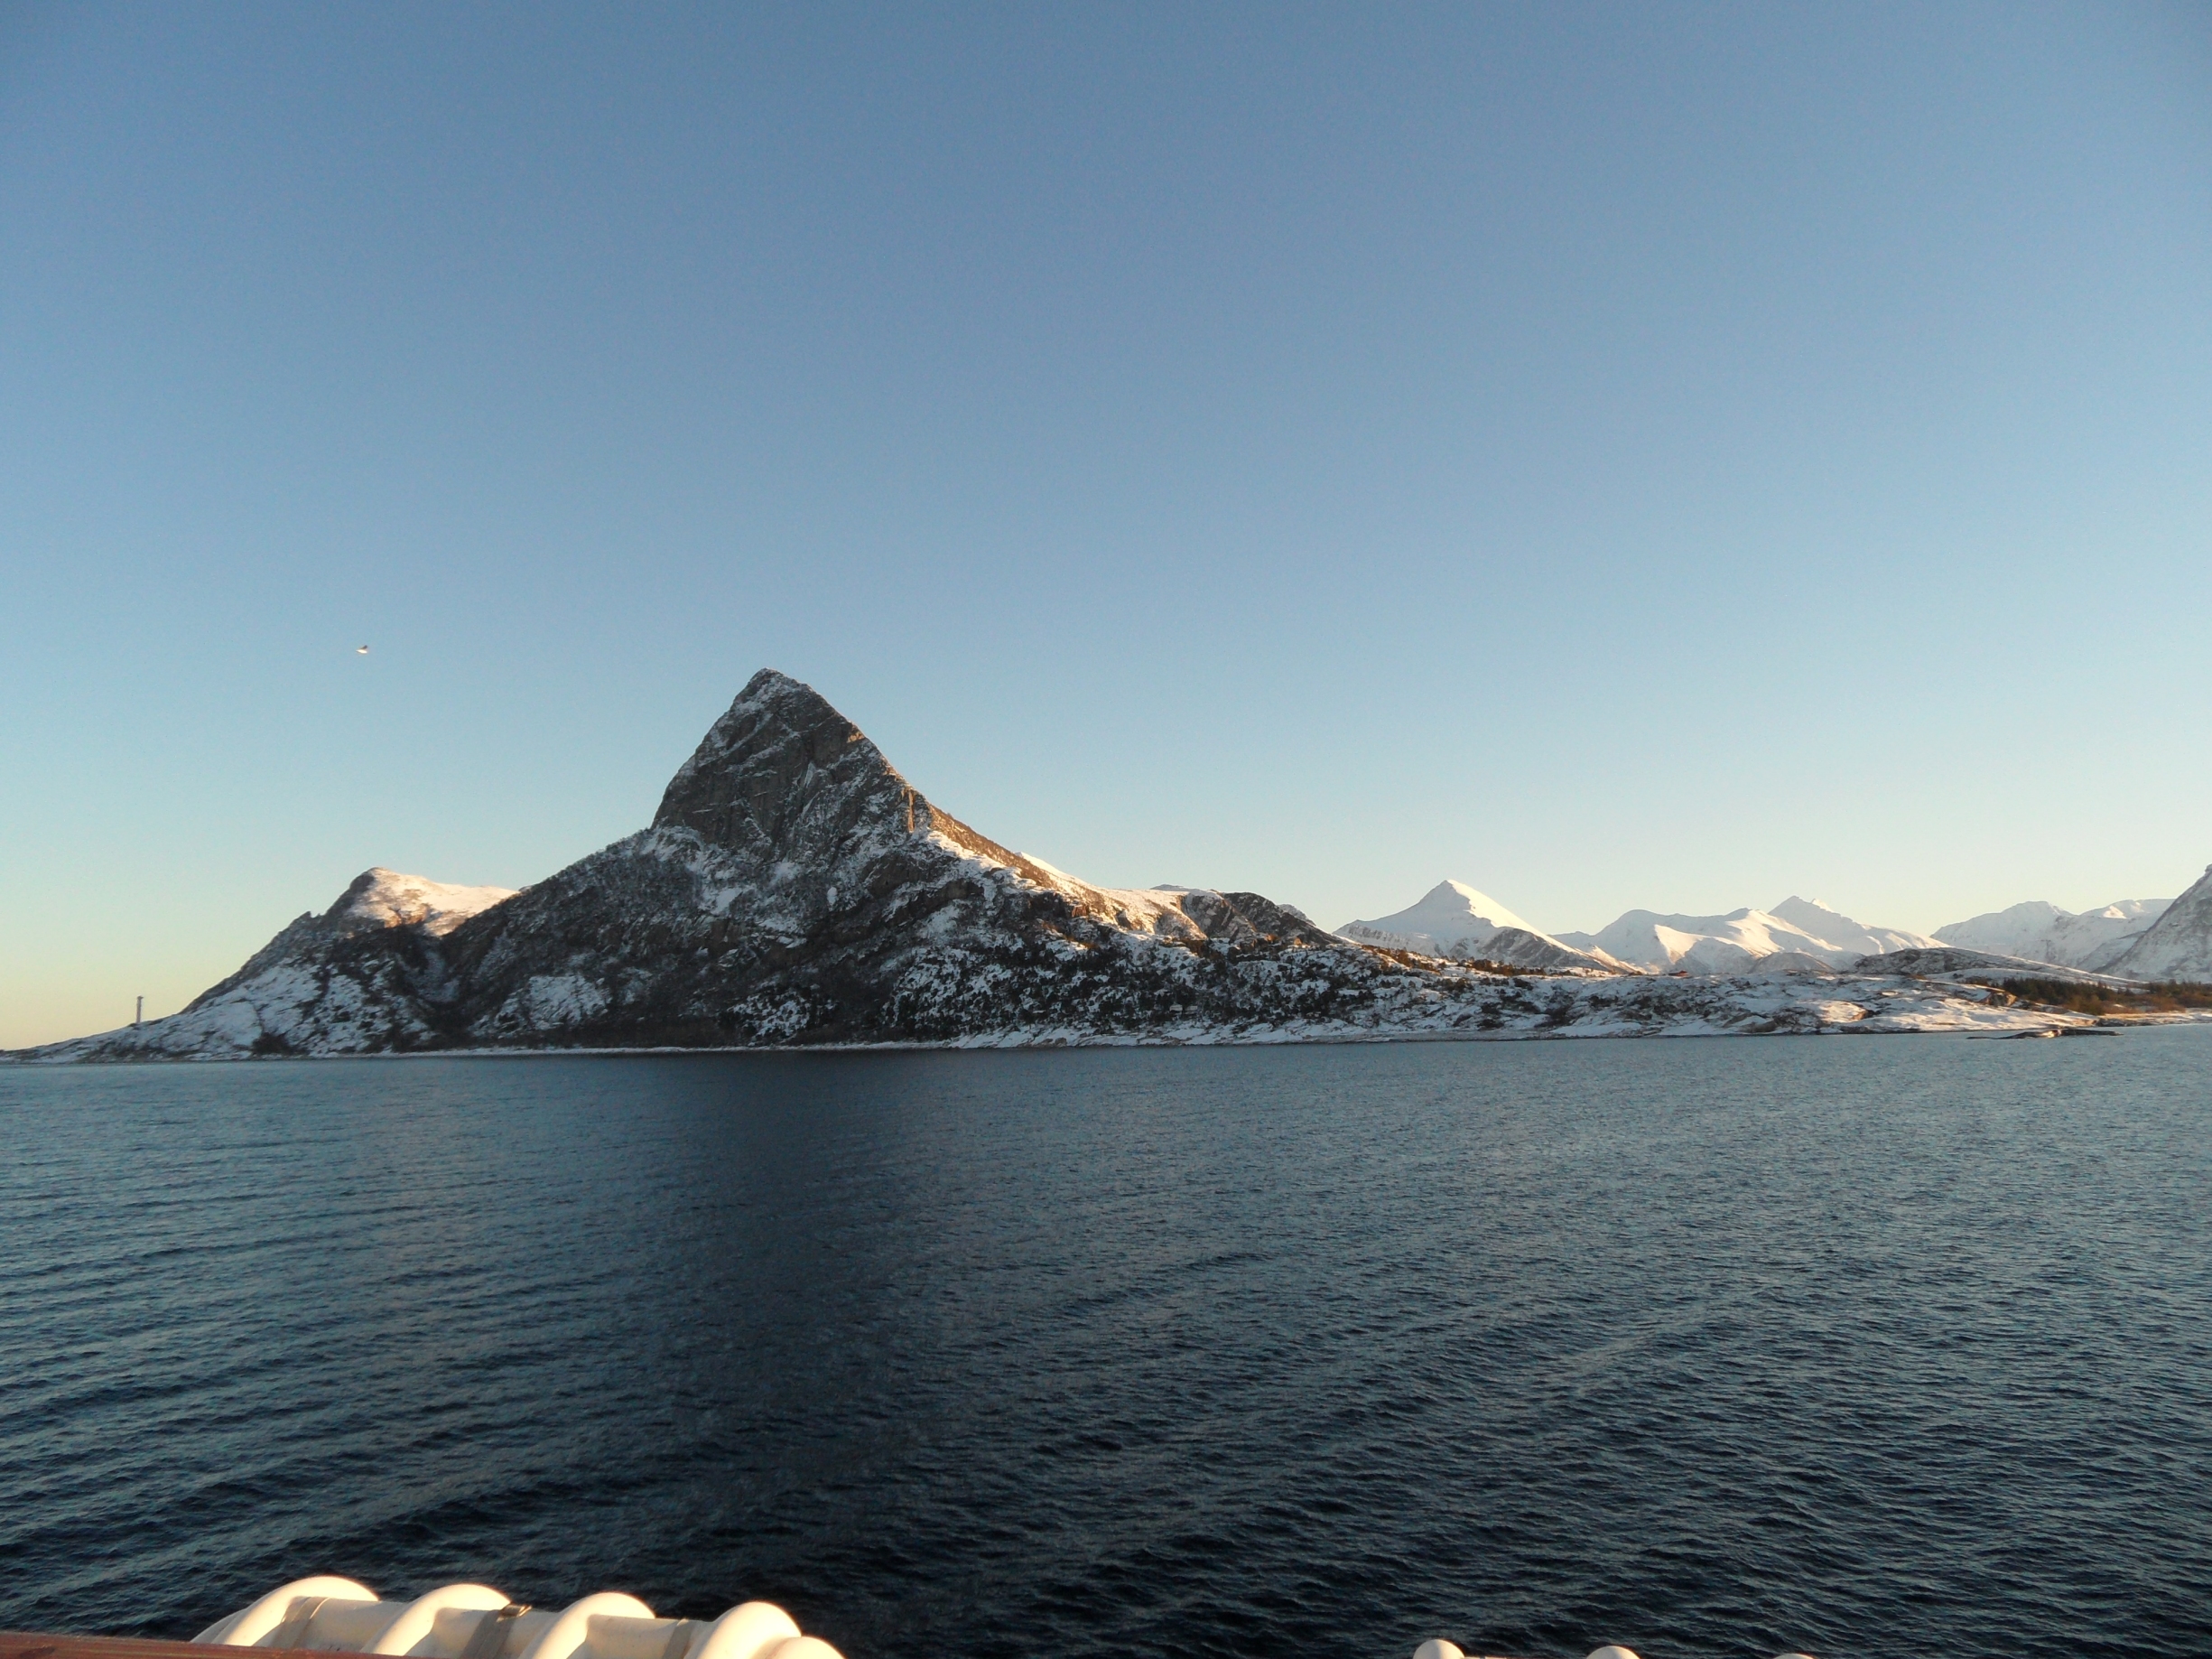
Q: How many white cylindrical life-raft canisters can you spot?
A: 2